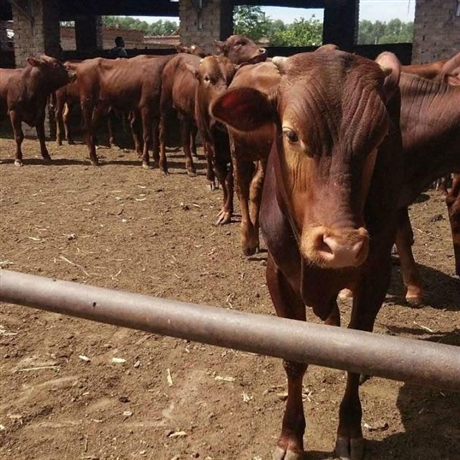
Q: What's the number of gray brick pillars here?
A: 3